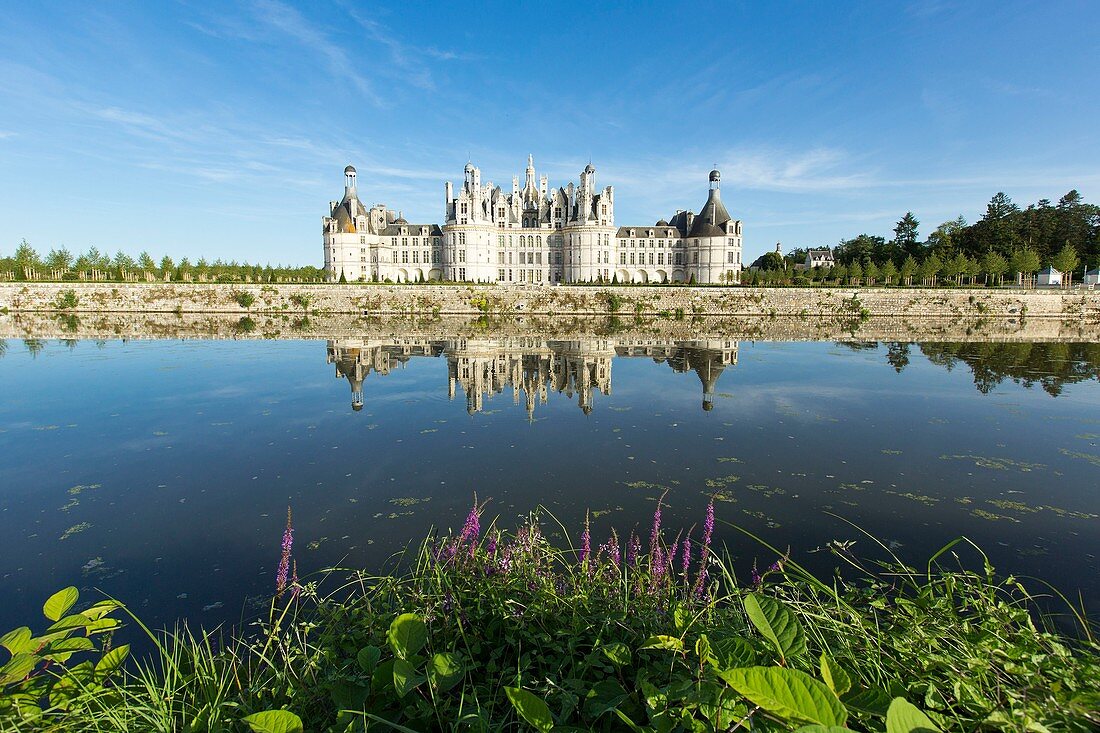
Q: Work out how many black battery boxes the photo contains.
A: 0